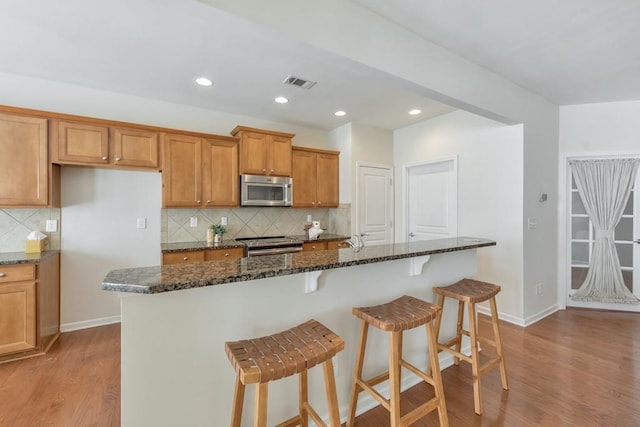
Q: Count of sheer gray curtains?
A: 1